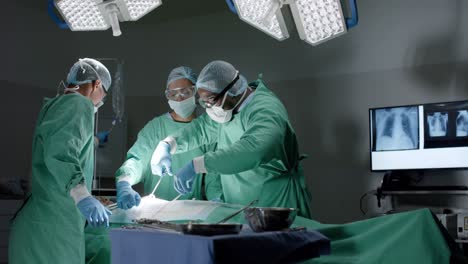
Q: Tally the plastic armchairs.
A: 0